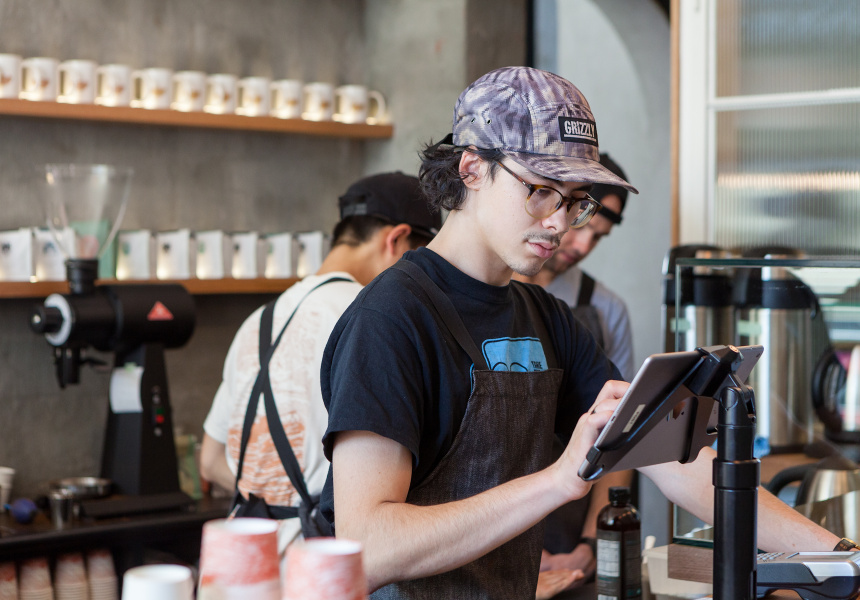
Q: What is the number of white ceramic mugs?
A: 11